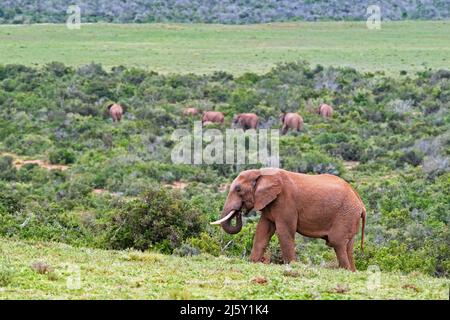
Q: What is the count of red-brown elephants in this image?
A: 7